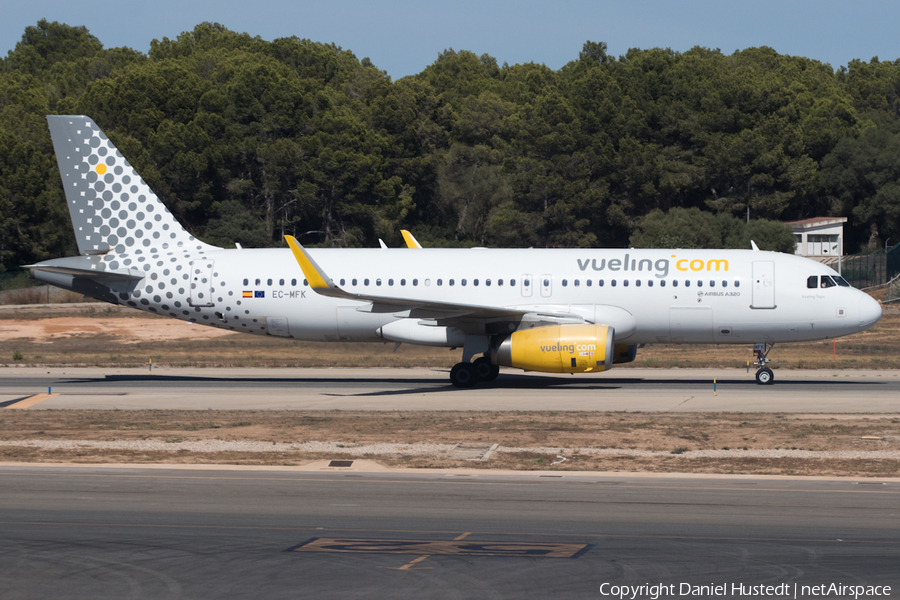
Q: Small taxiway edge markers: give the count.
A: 4